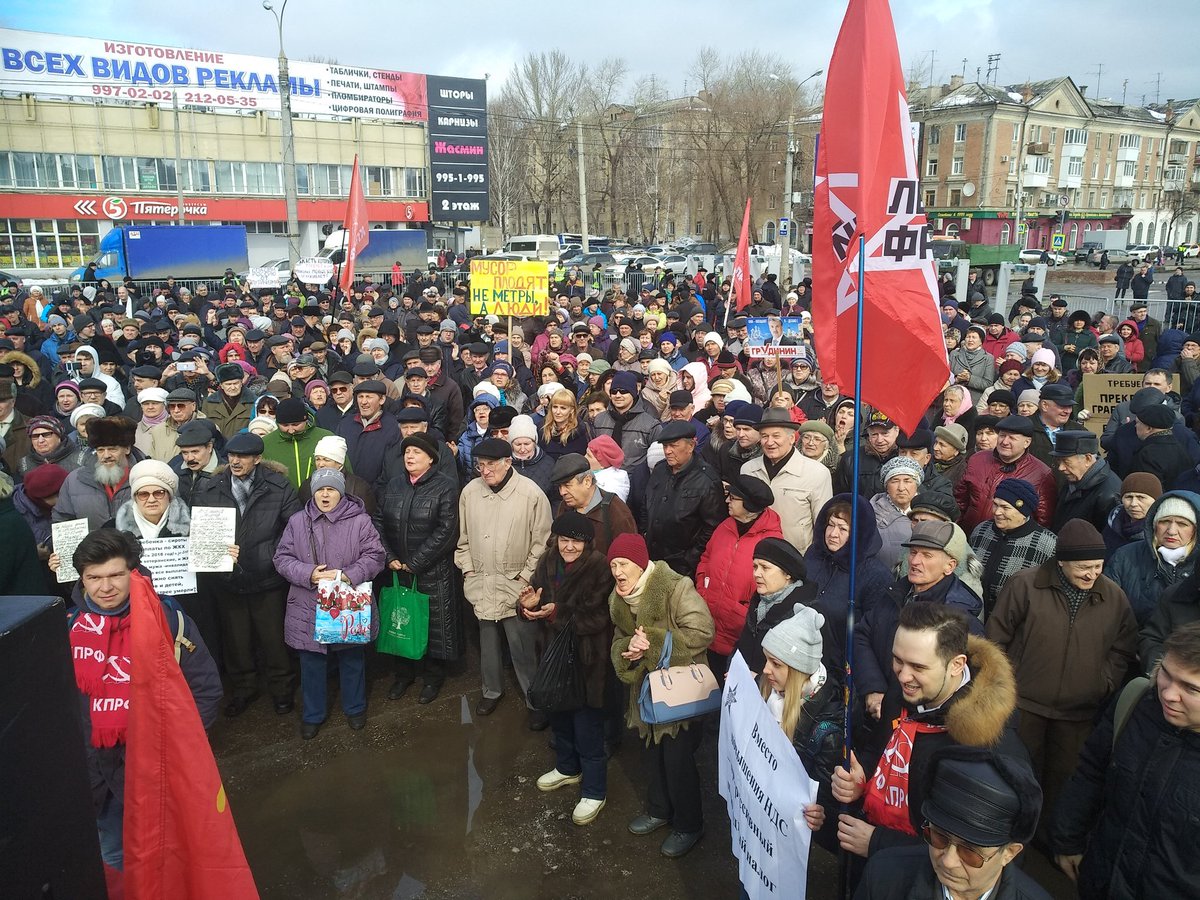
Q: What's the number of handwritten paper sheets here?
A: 2